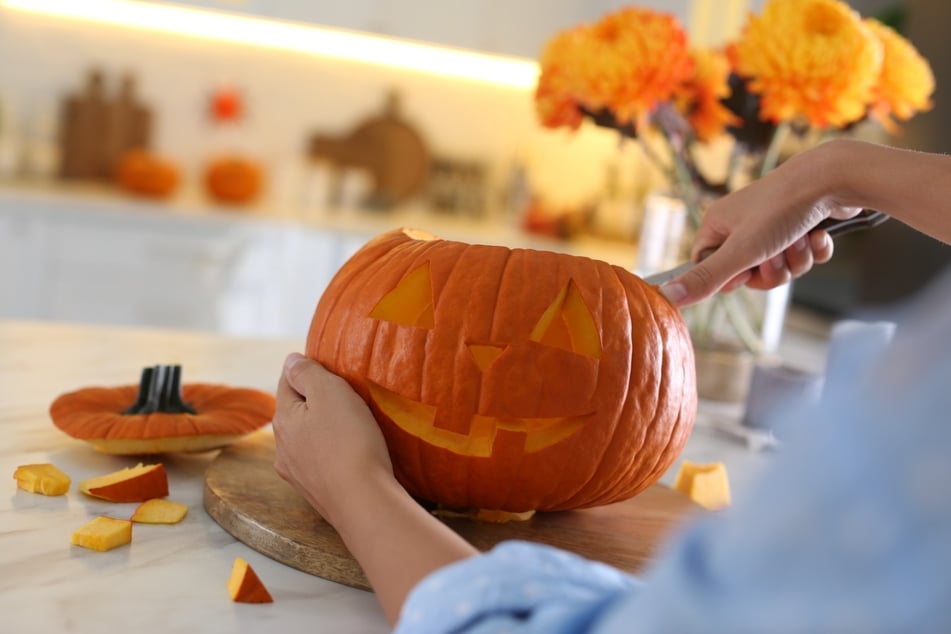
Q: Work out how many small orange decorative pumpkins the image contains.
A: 2